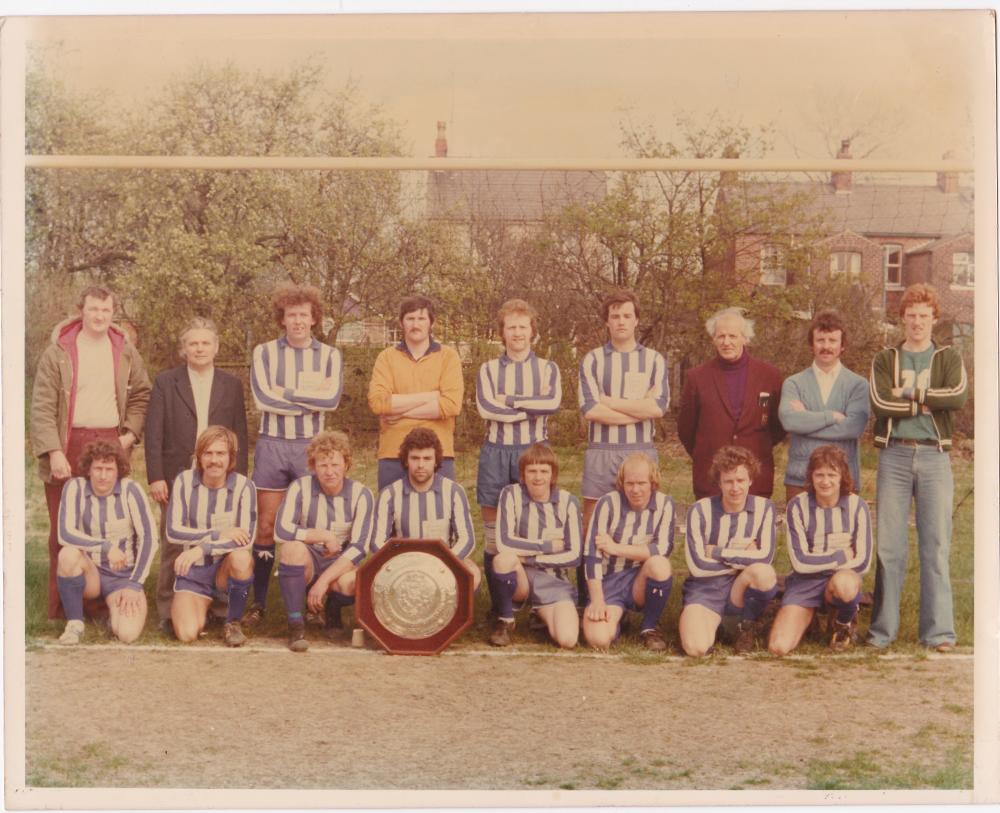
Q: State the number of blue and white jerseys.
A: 11